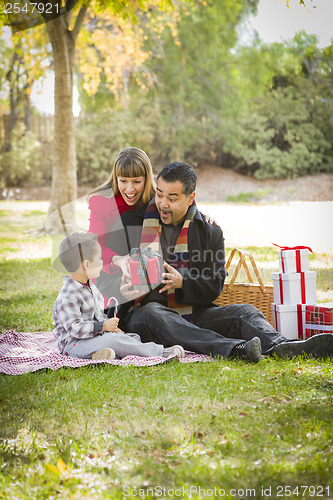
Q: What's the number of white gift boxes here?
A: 3